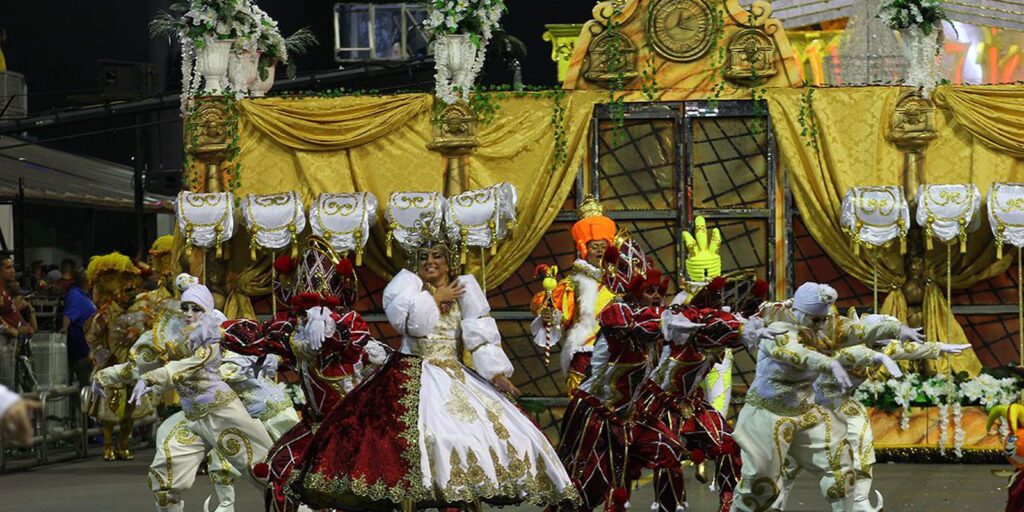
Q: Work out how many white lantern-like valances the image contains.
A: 8